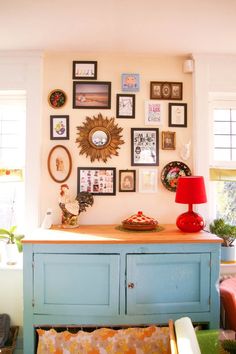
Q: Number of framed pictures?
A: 14